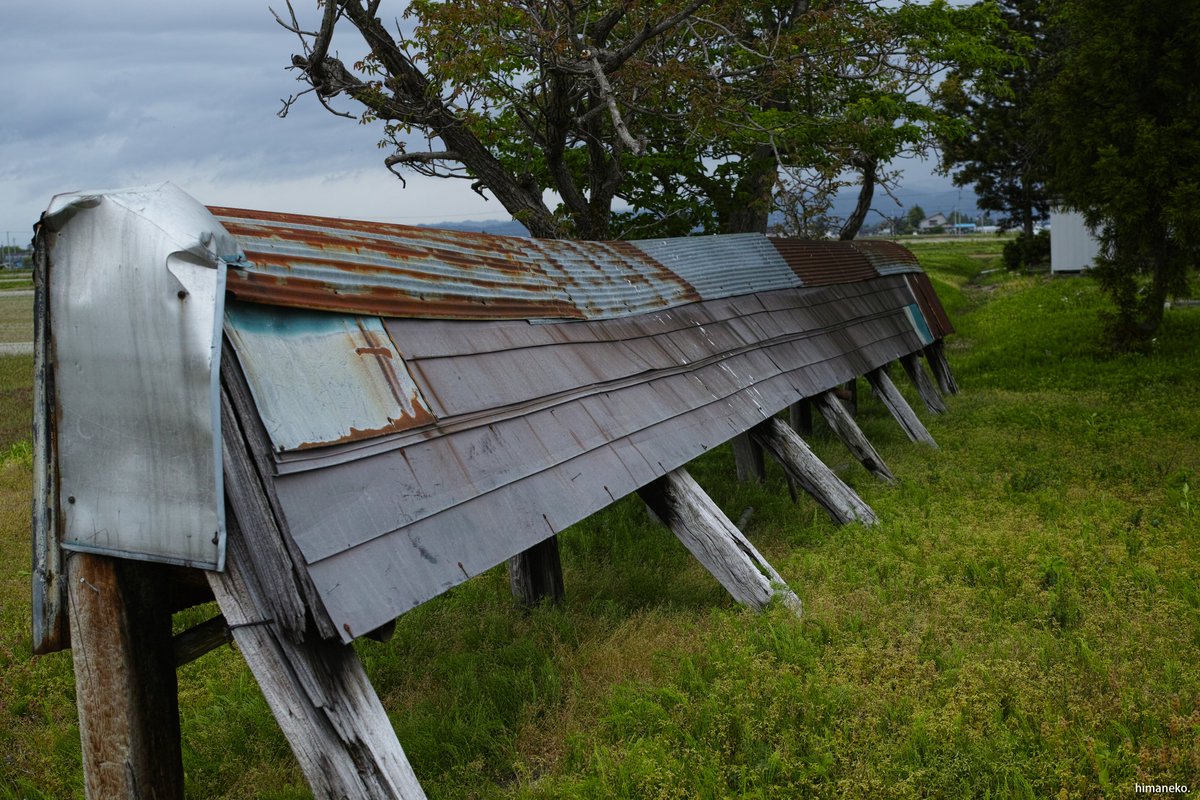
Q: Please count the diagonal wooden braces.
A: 7